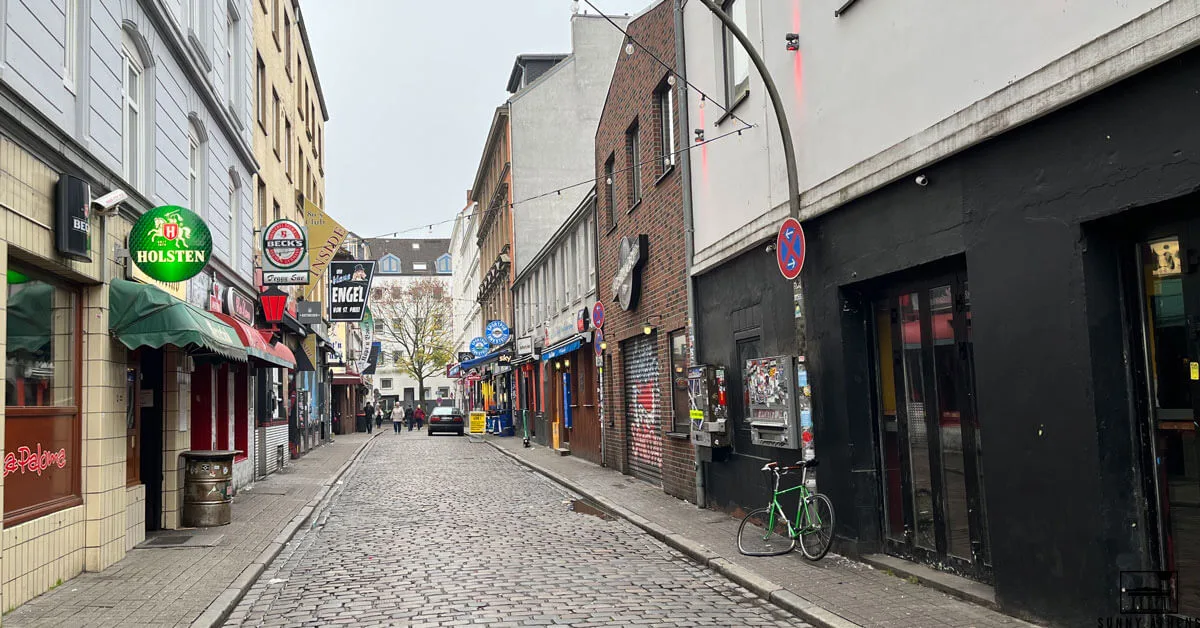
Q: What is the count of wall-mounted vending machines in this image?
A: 2